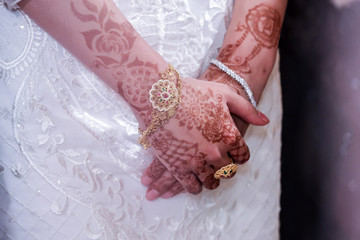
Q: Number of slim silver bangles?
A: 1